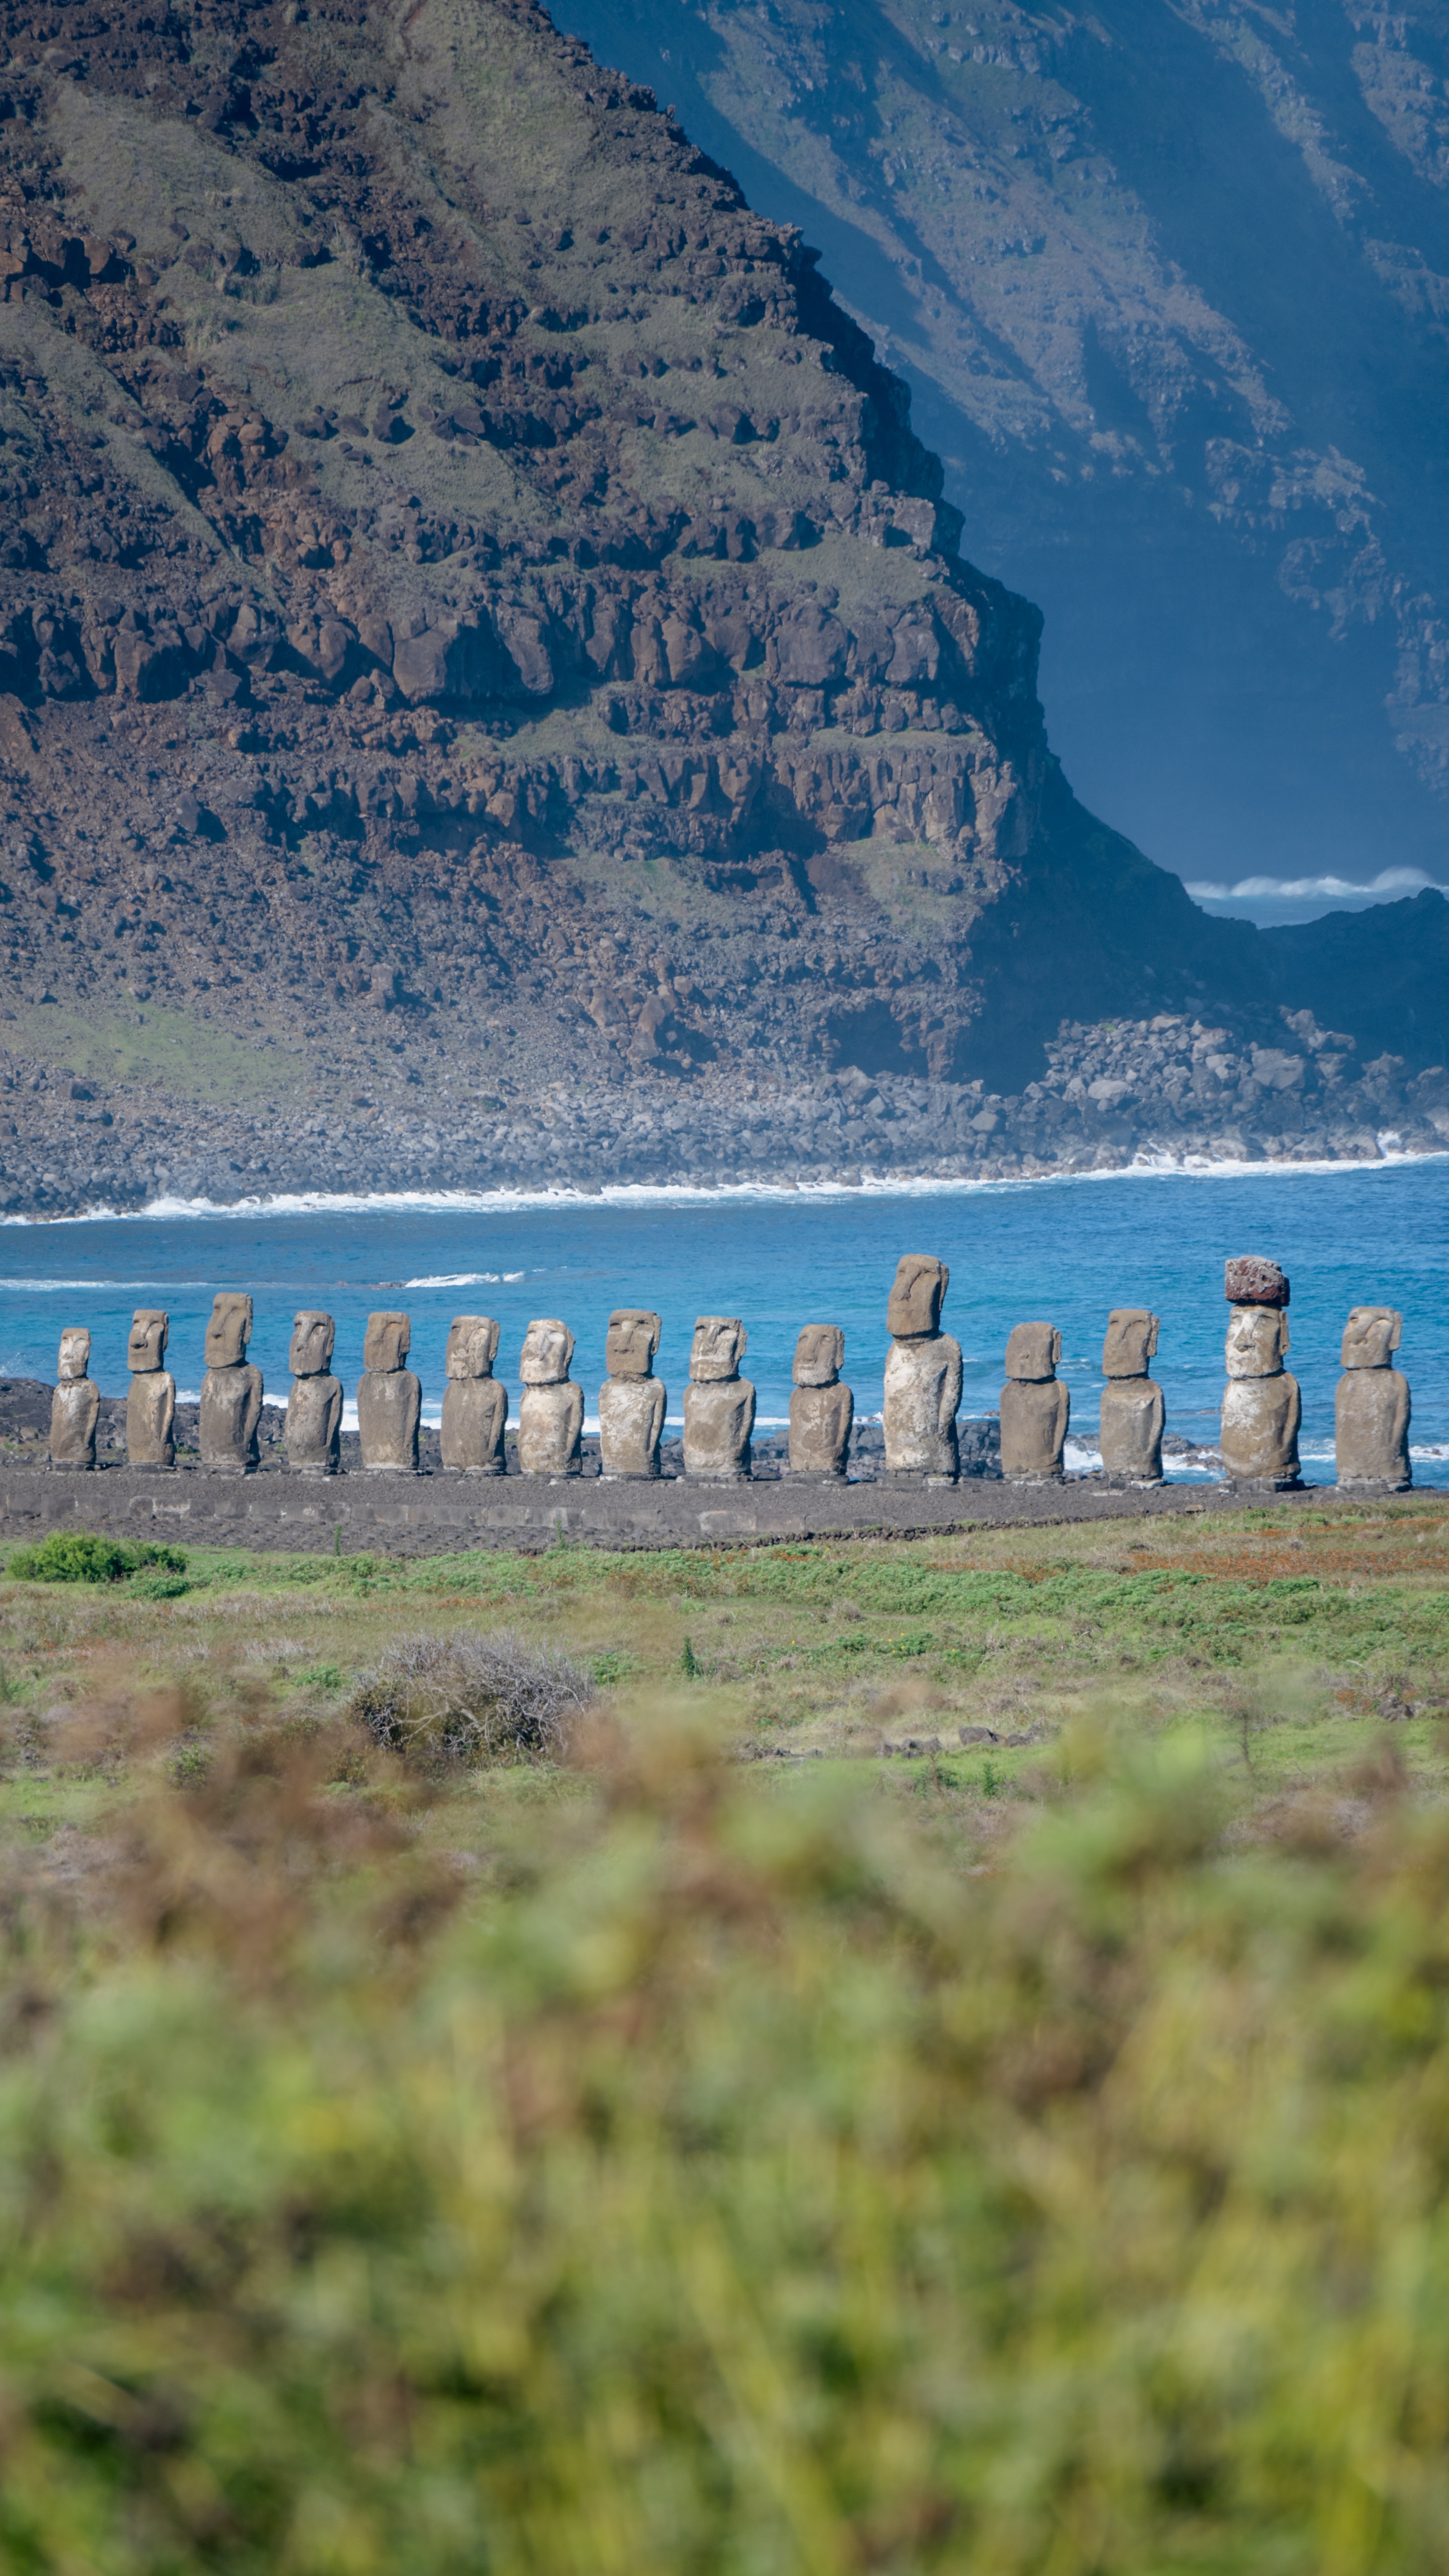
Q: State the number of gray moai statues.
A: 15